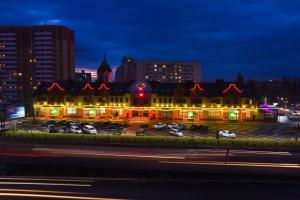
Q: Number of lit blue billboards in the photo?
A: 1